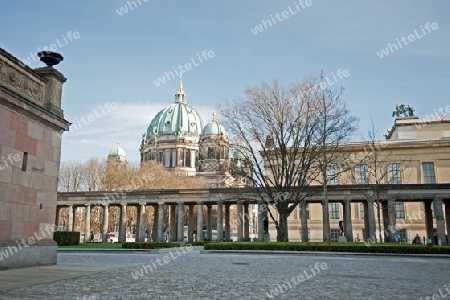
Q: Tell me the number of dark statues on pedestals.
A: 2